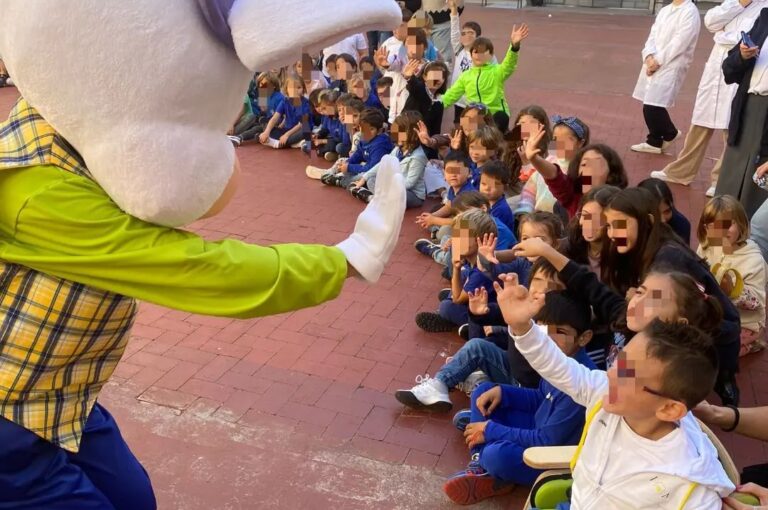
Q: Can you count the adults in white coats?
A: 2